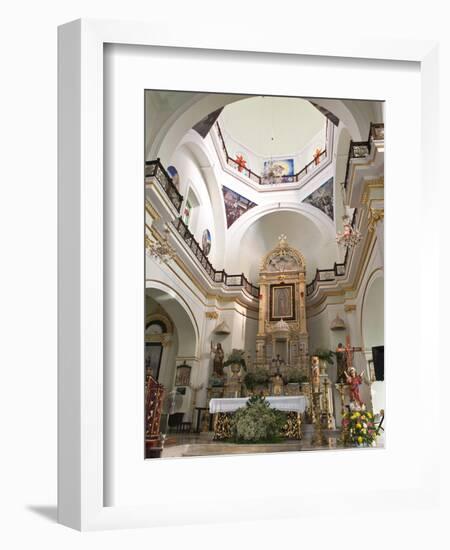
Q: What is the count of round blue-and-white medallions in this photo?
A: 2